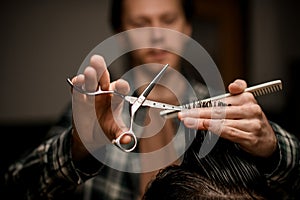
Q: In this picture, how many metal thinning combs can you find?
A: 1